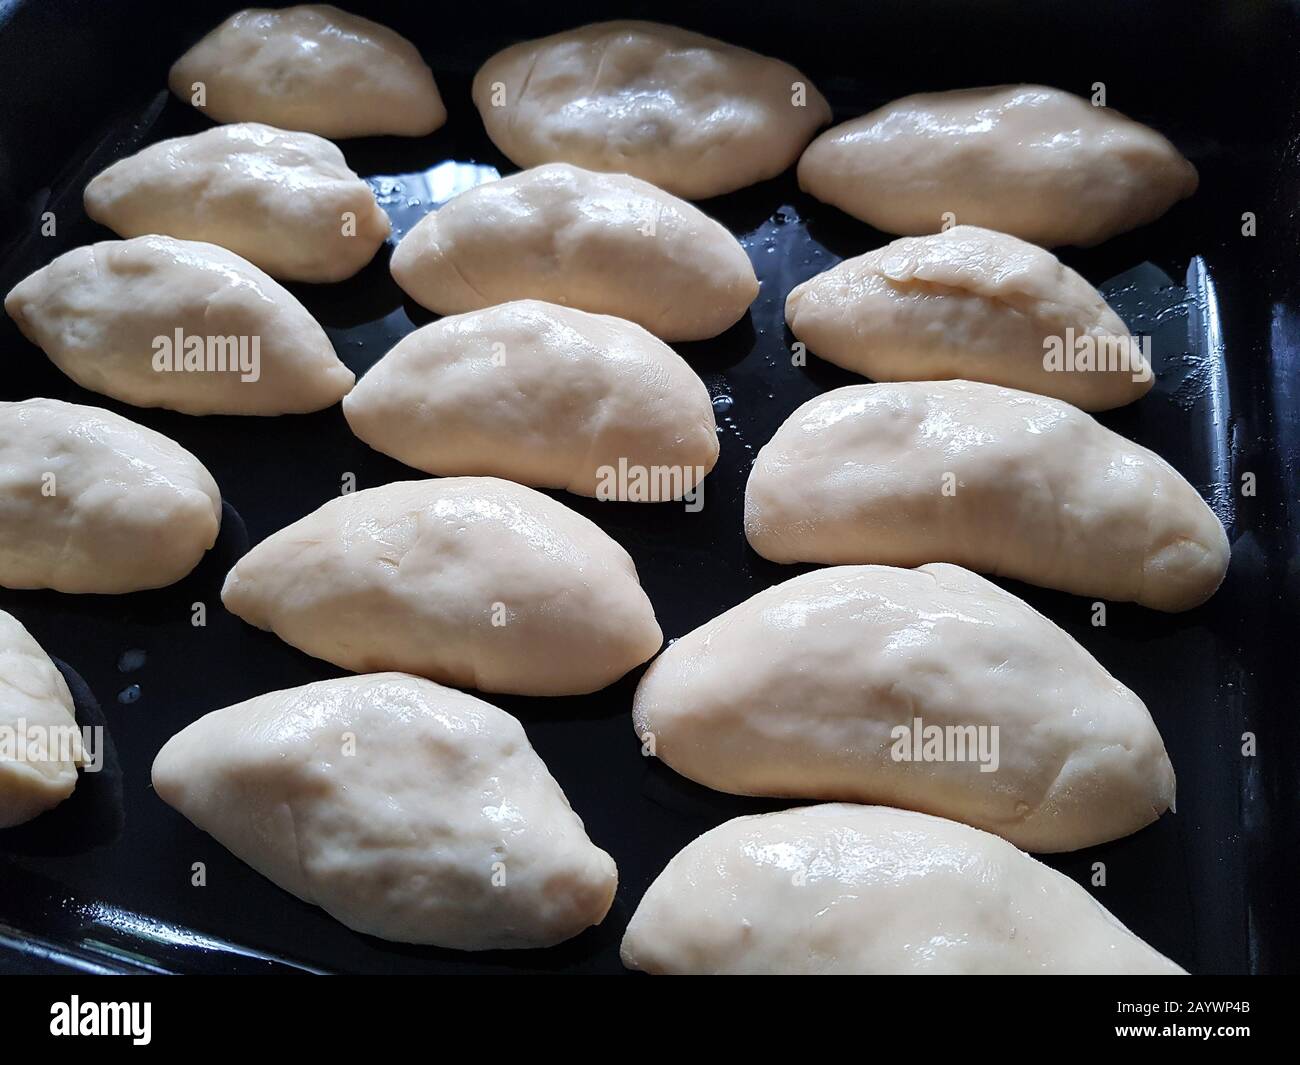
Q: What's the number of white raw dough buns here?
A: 15